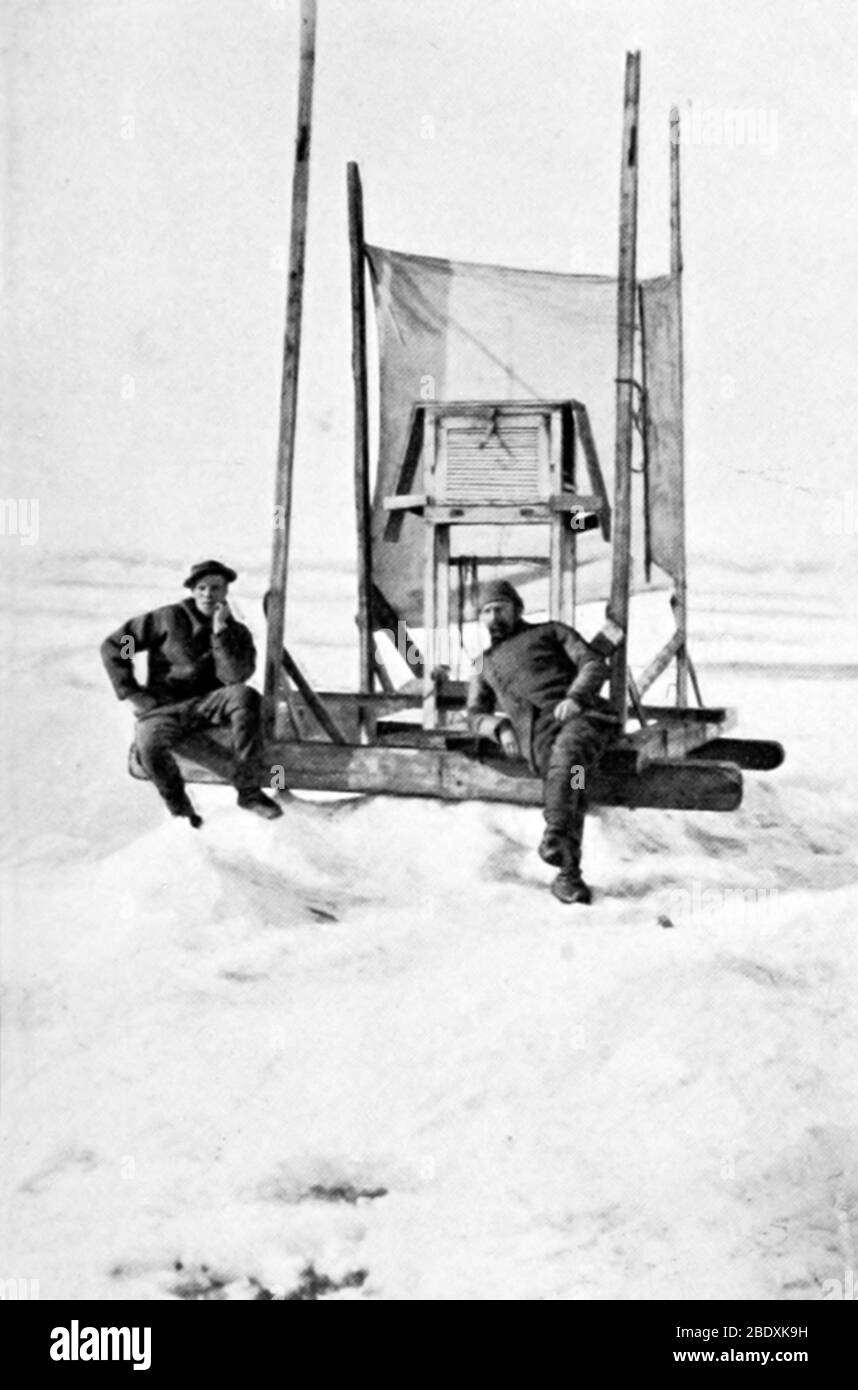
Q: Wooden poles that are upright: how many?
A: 4